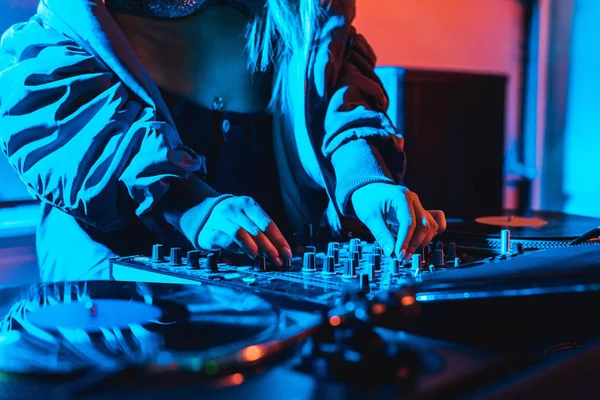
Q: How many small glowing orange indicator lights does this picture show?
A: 5